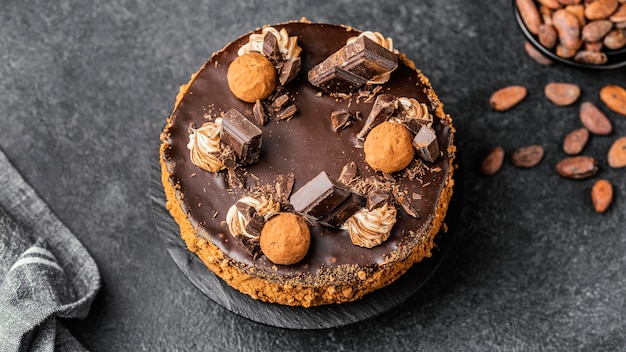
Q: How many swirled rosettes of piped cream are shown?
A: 6